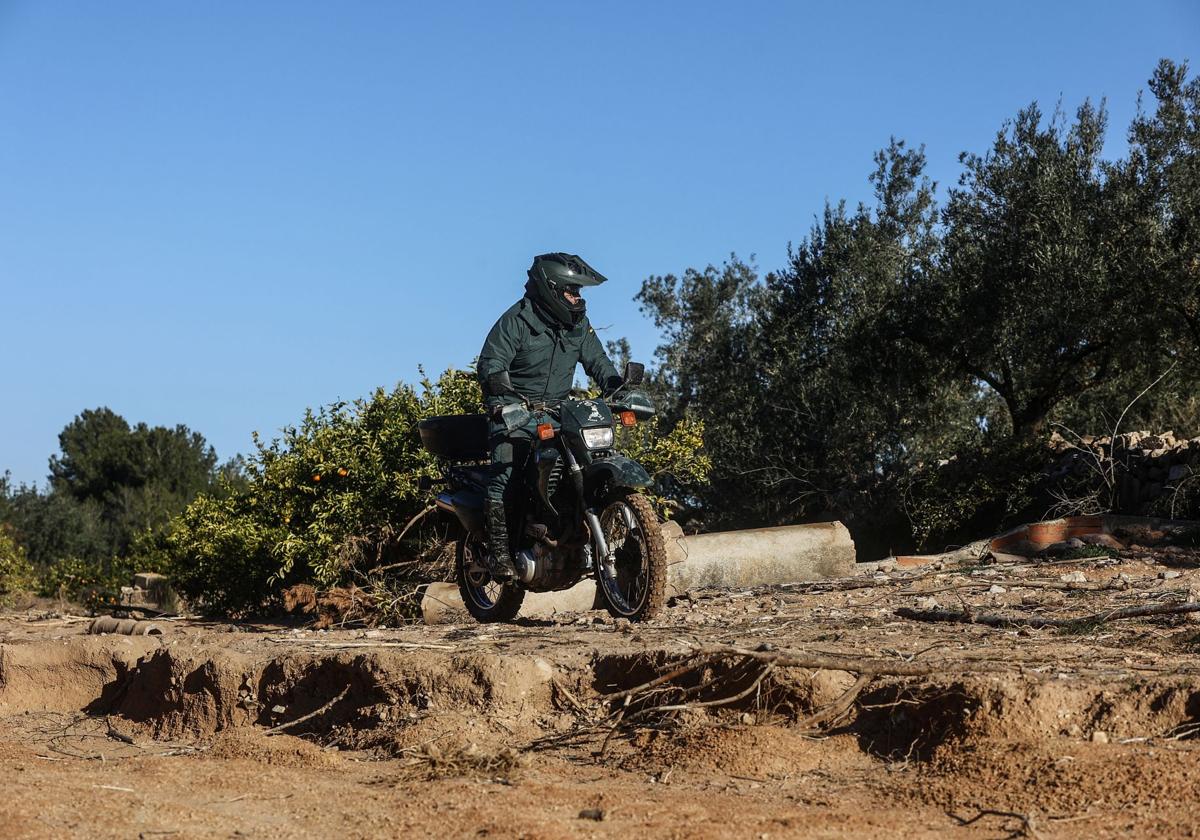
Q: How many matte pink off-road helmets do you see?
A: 0